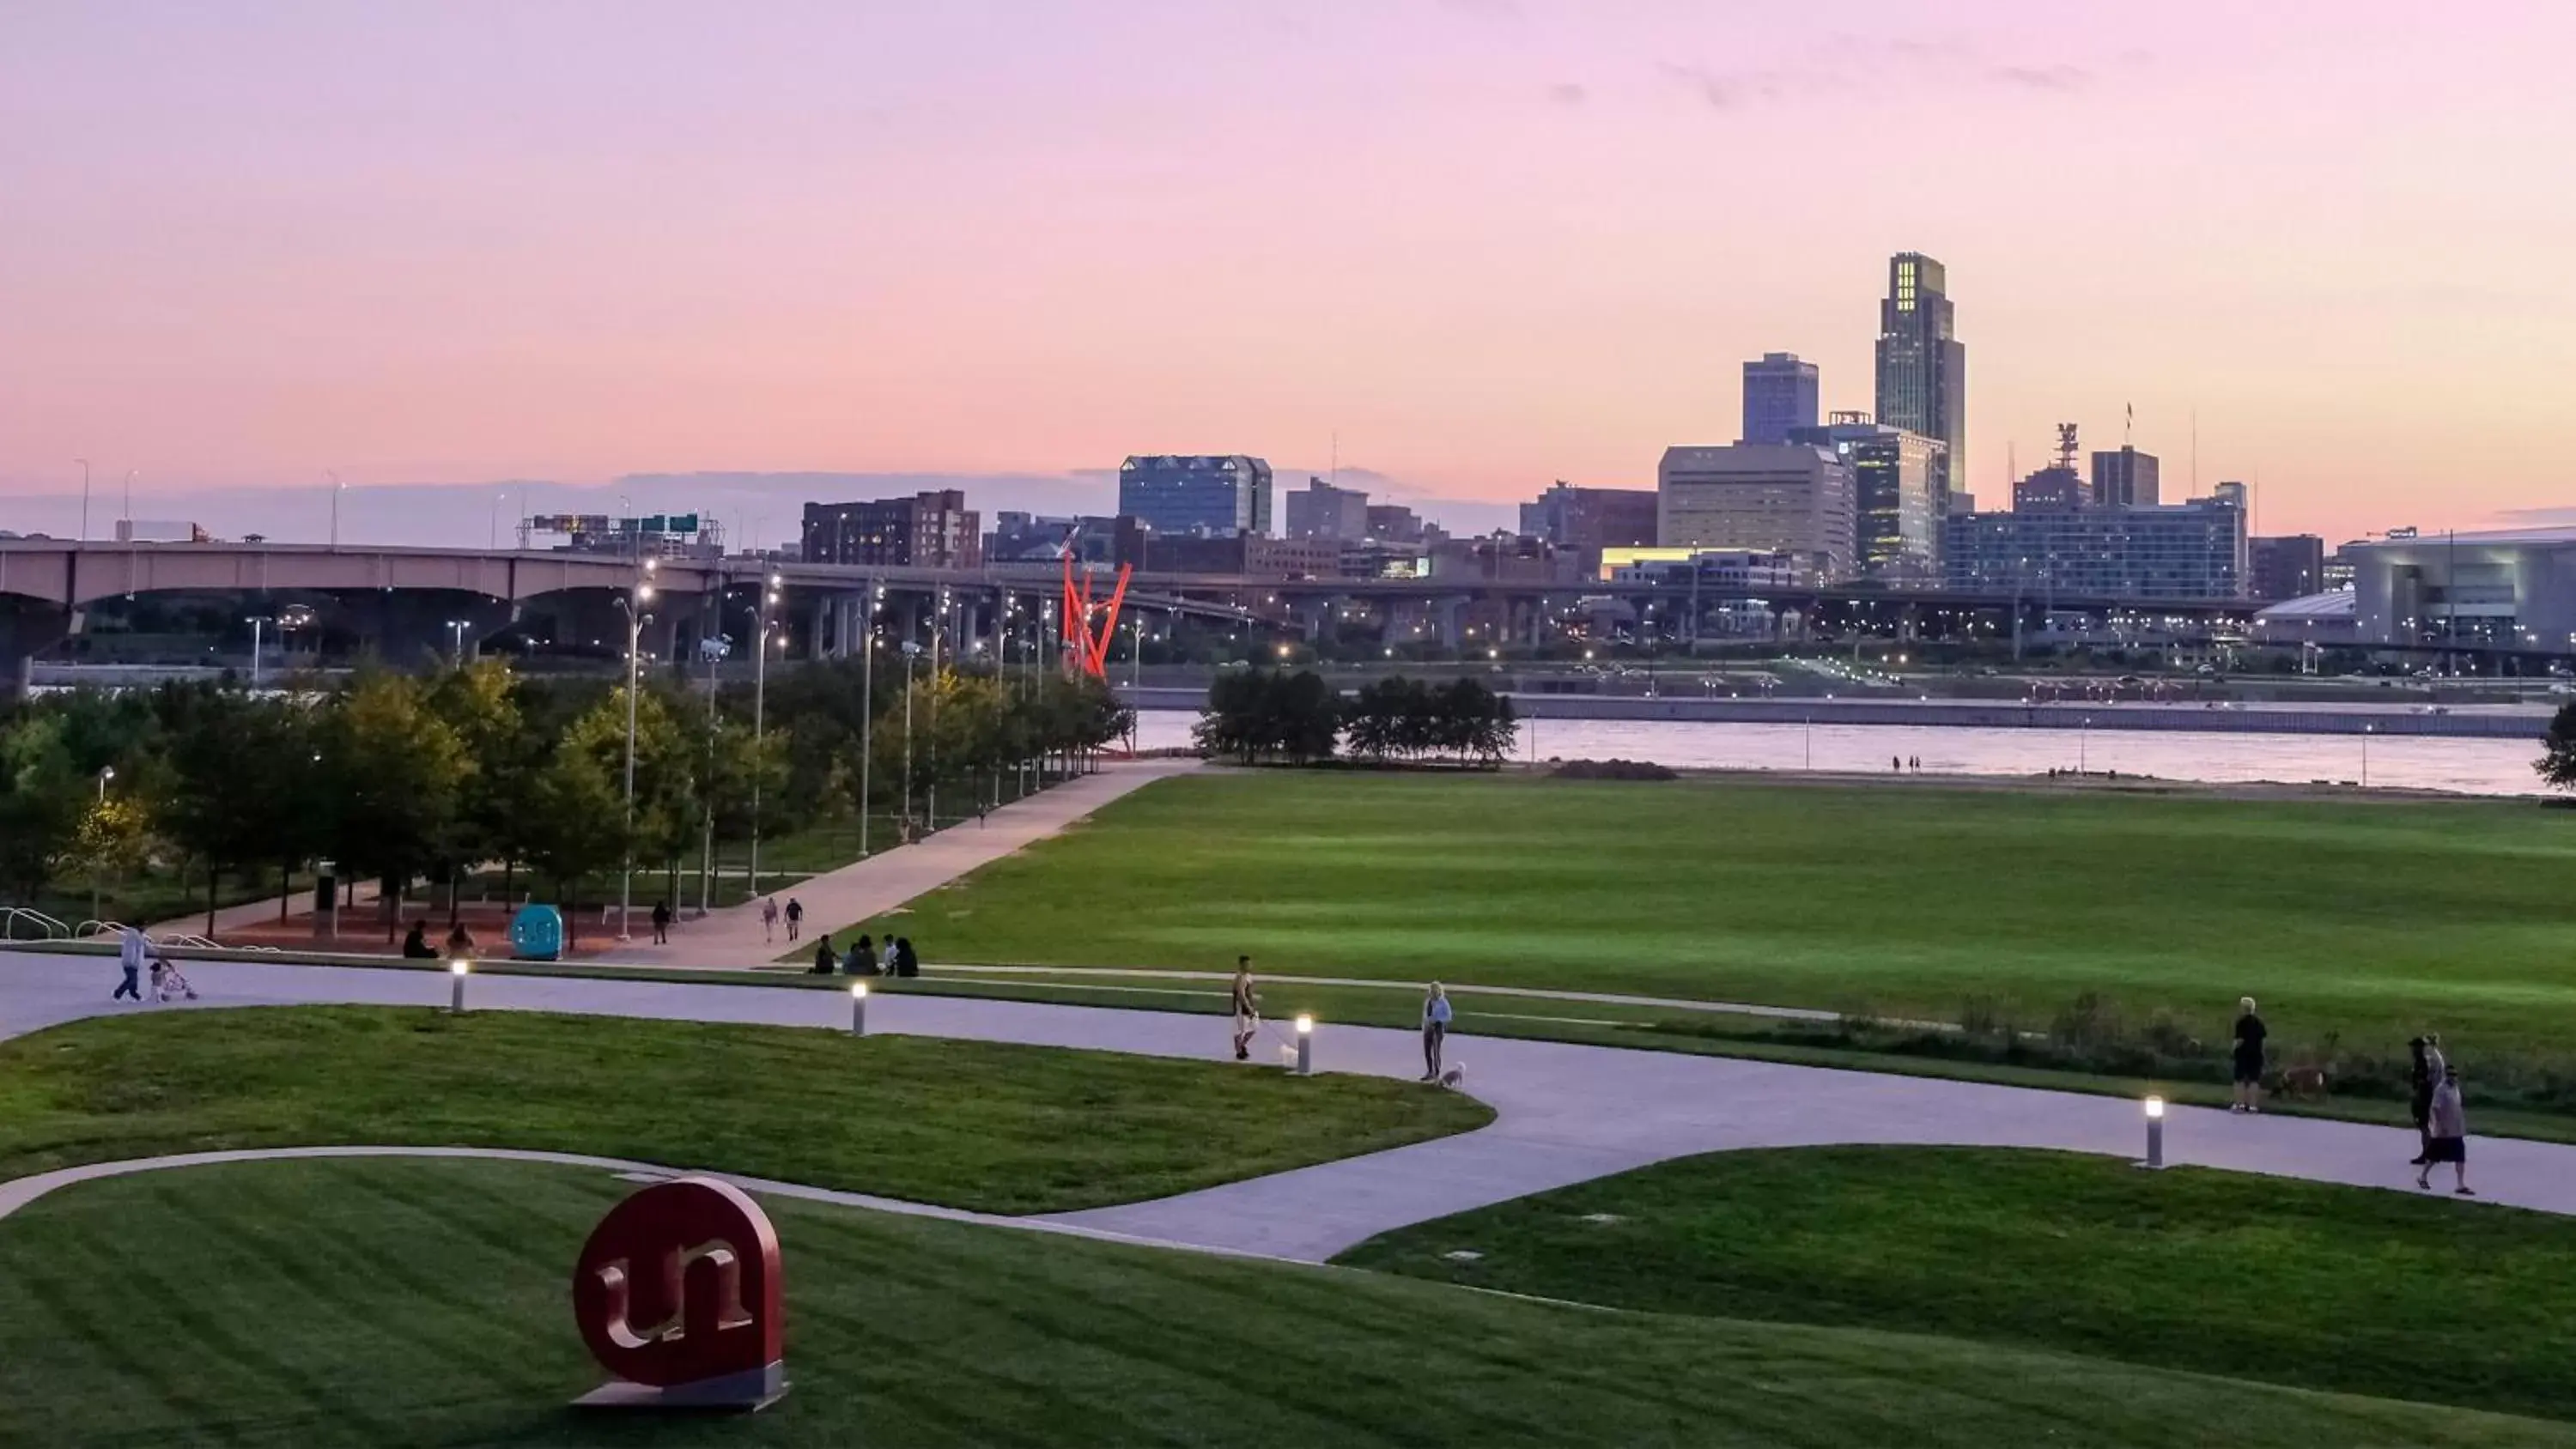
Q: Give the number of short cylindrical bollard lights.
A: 4